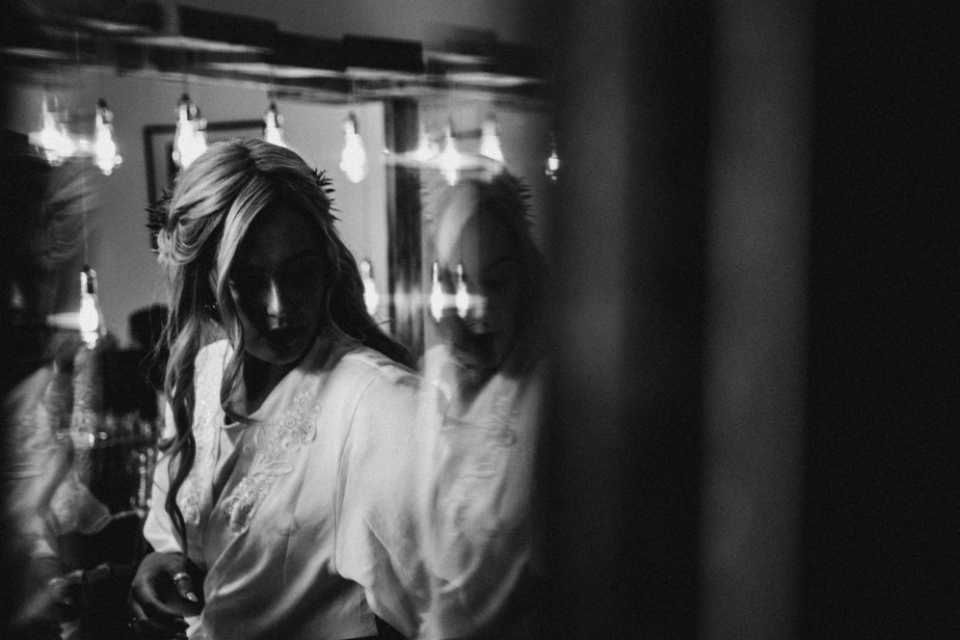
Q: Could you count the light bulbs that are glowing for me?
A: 13